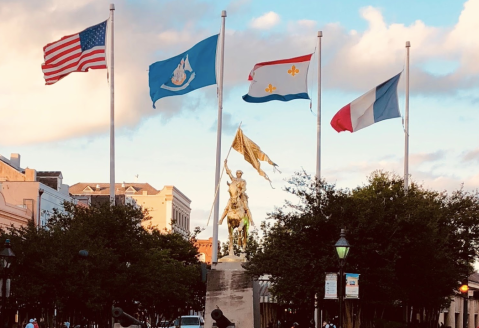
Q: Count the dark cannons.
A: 2